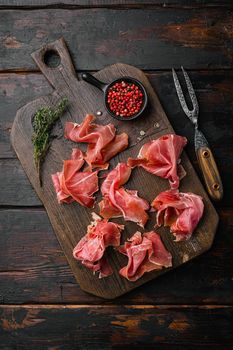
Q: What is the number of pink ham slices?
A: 7